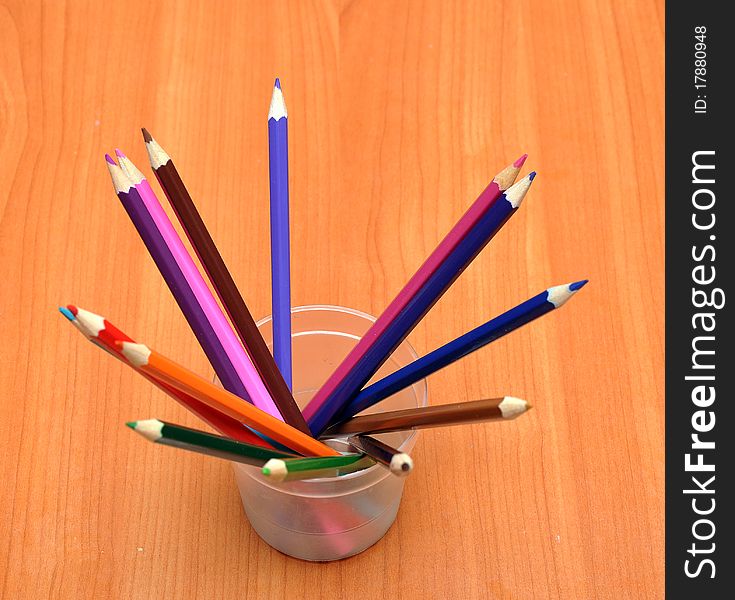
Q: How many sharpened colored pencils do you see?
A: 14